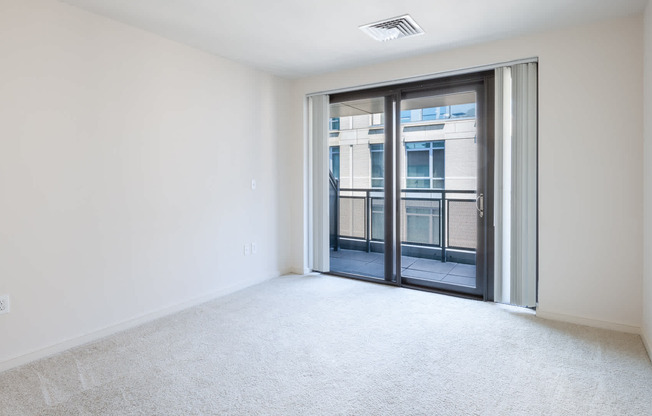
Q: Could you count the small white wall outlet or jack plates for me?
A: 4